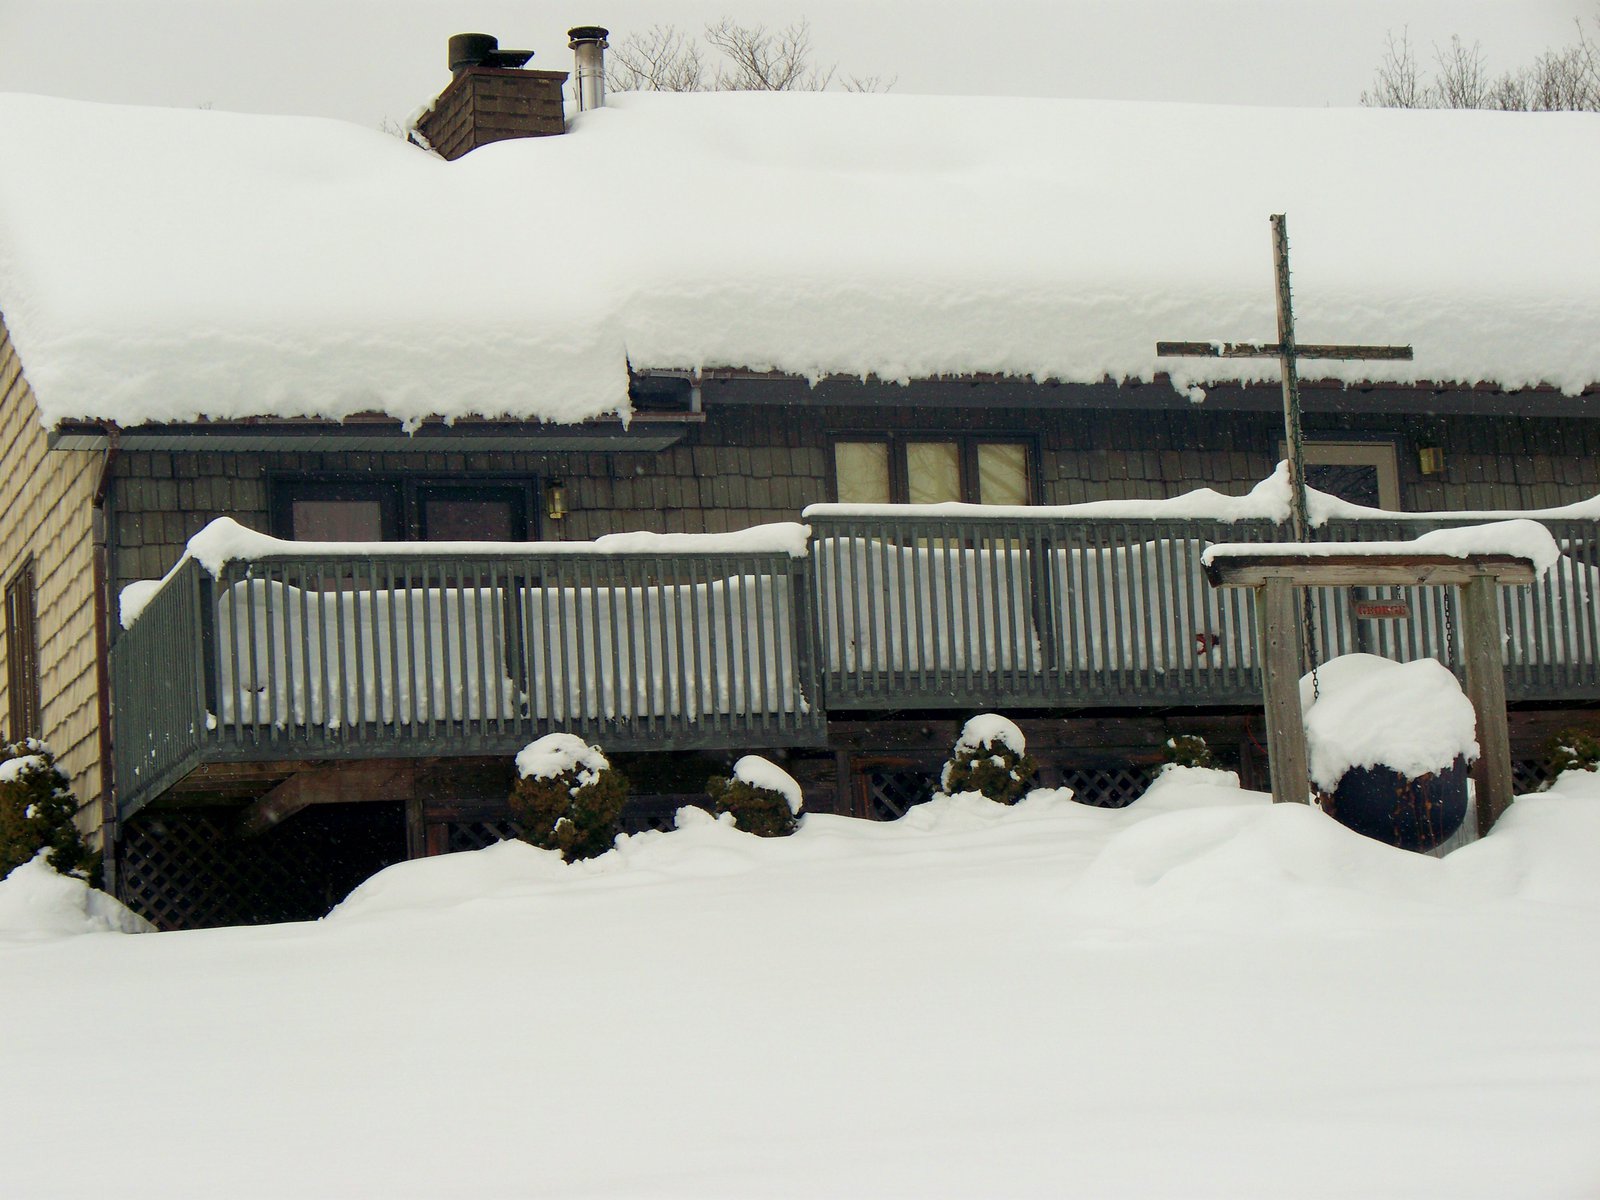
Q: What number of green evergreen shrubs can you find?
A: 6